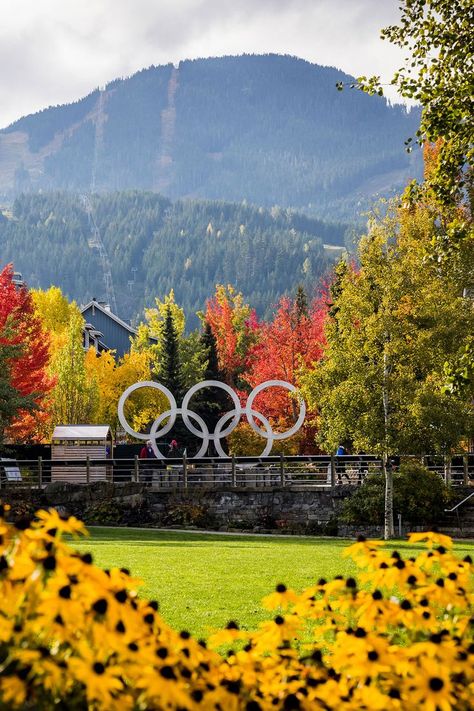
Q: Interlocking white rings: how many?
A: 5